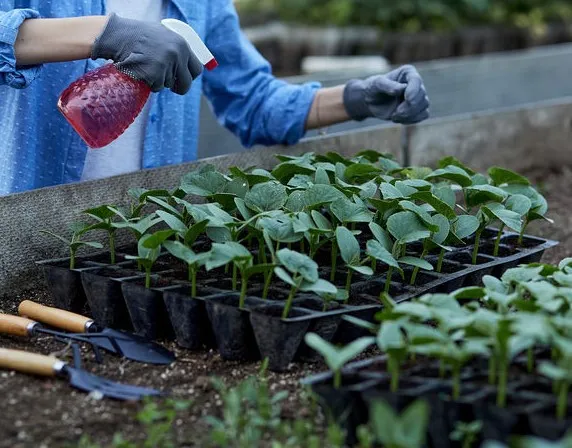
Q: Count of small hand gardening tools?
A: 3